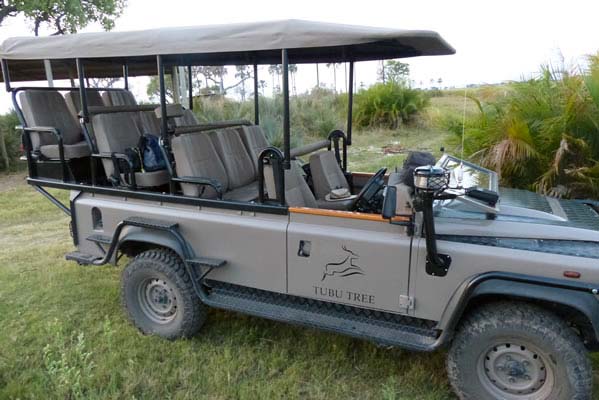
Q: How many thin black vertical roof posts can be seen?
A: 8